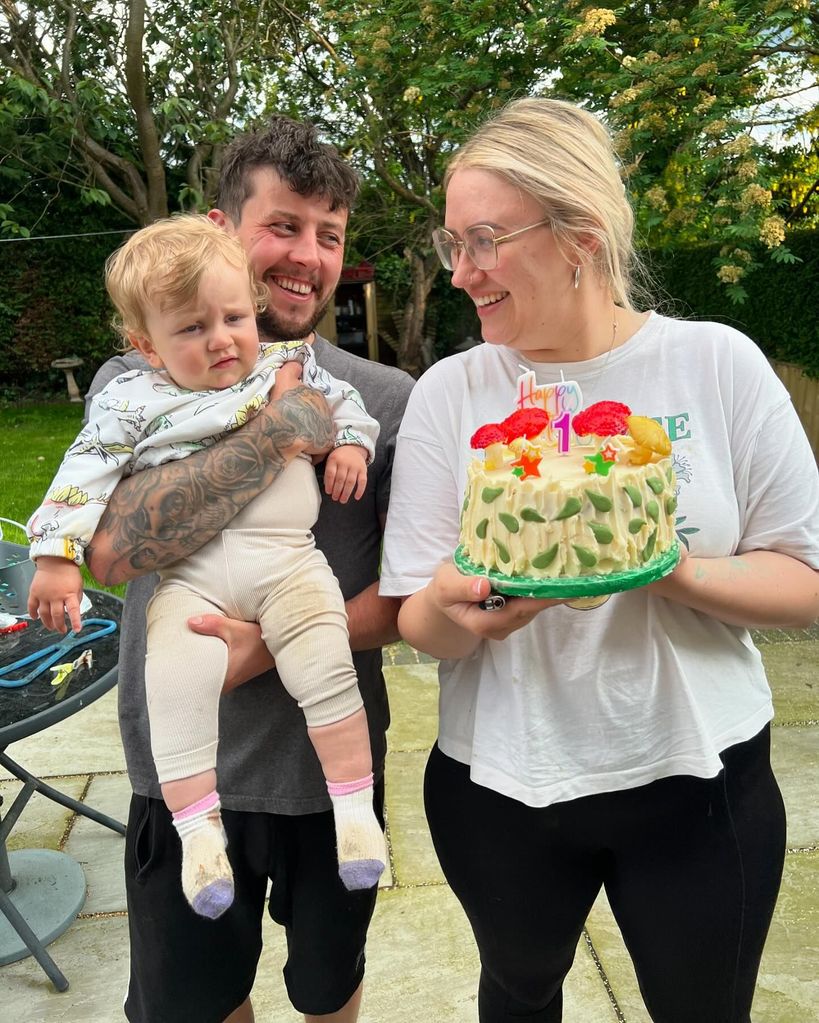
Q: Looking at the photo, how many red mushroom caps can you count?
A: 3